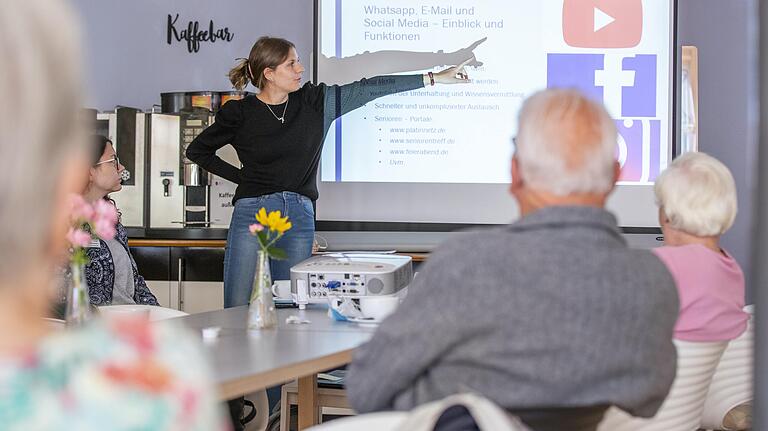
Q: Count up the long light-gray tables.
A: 1